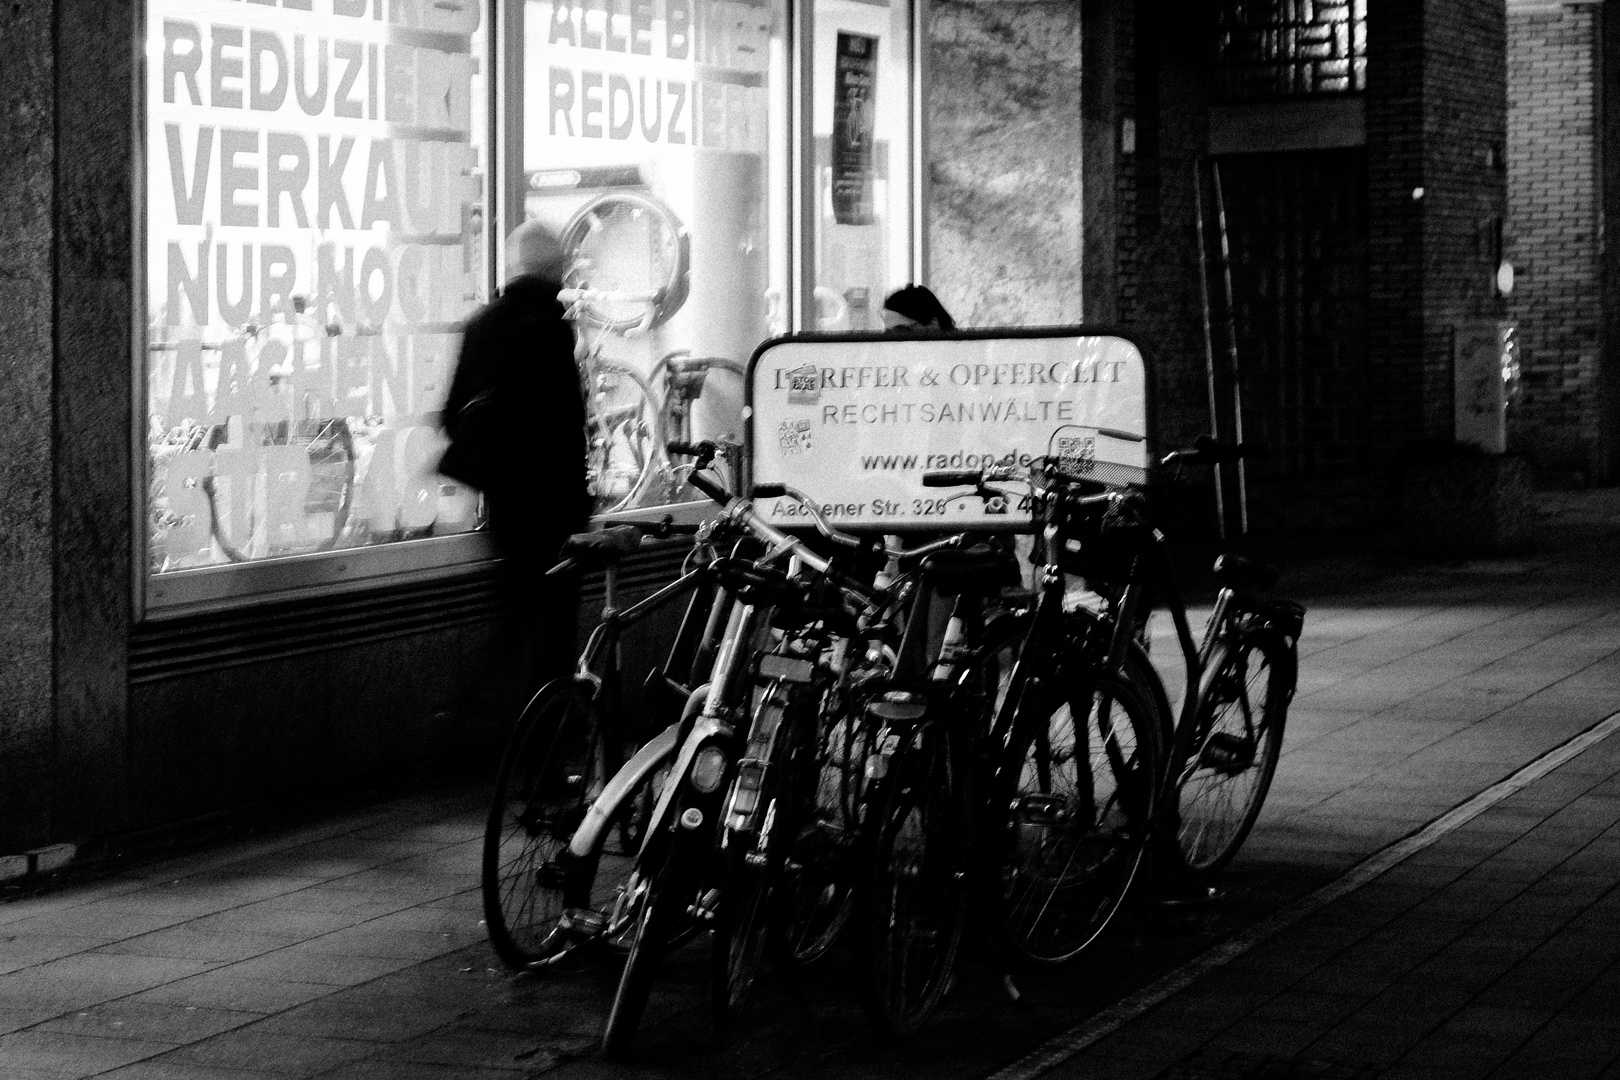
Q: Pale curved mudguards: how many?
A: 1